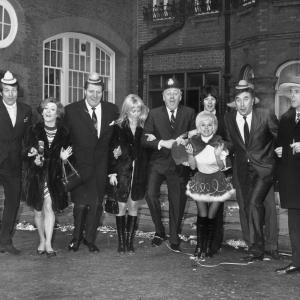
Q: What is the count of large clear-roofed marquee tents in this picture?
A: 0